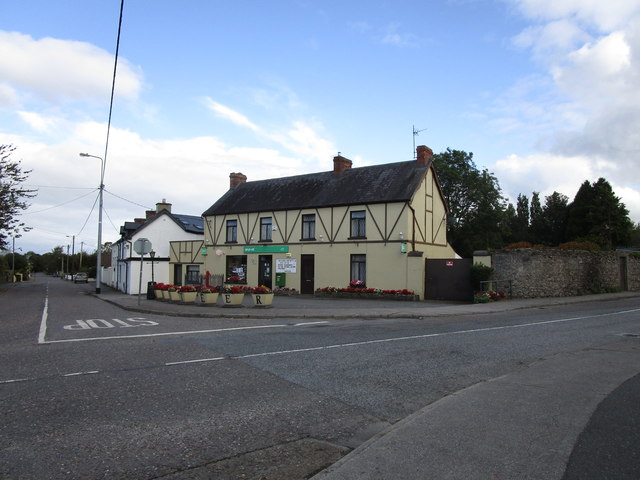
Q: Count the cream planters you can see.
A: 7